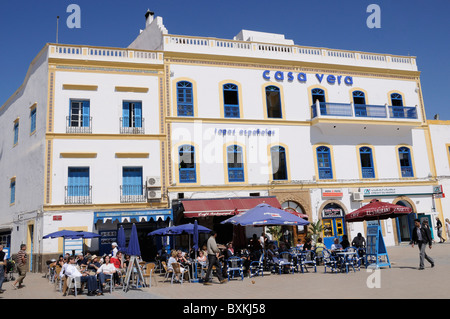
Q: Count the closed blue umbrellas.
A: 3